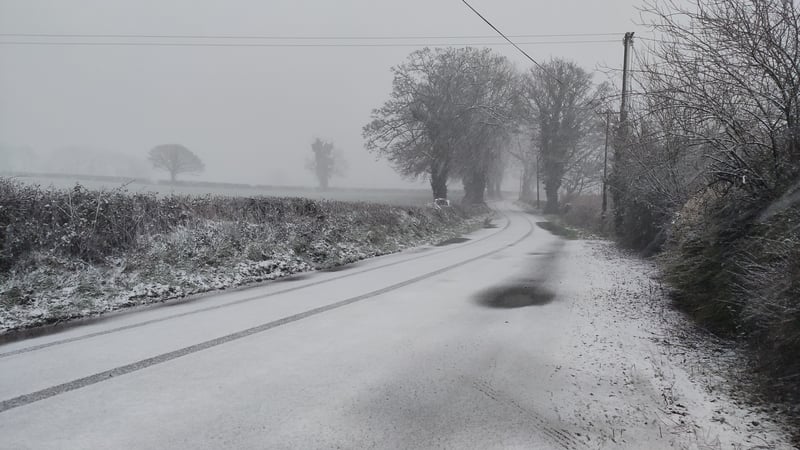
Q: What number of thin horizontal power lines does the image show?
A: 2